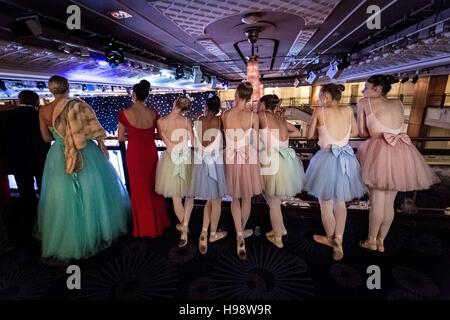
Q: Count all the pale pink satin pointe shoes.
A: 12